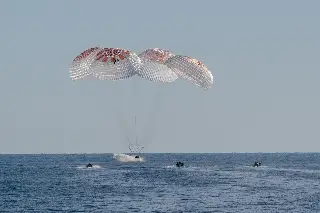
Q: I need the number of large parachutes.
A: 4